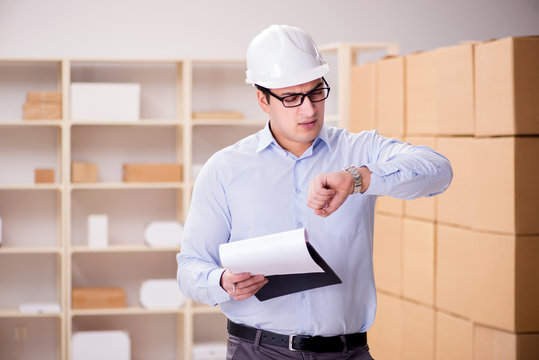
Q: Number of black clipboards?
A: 1